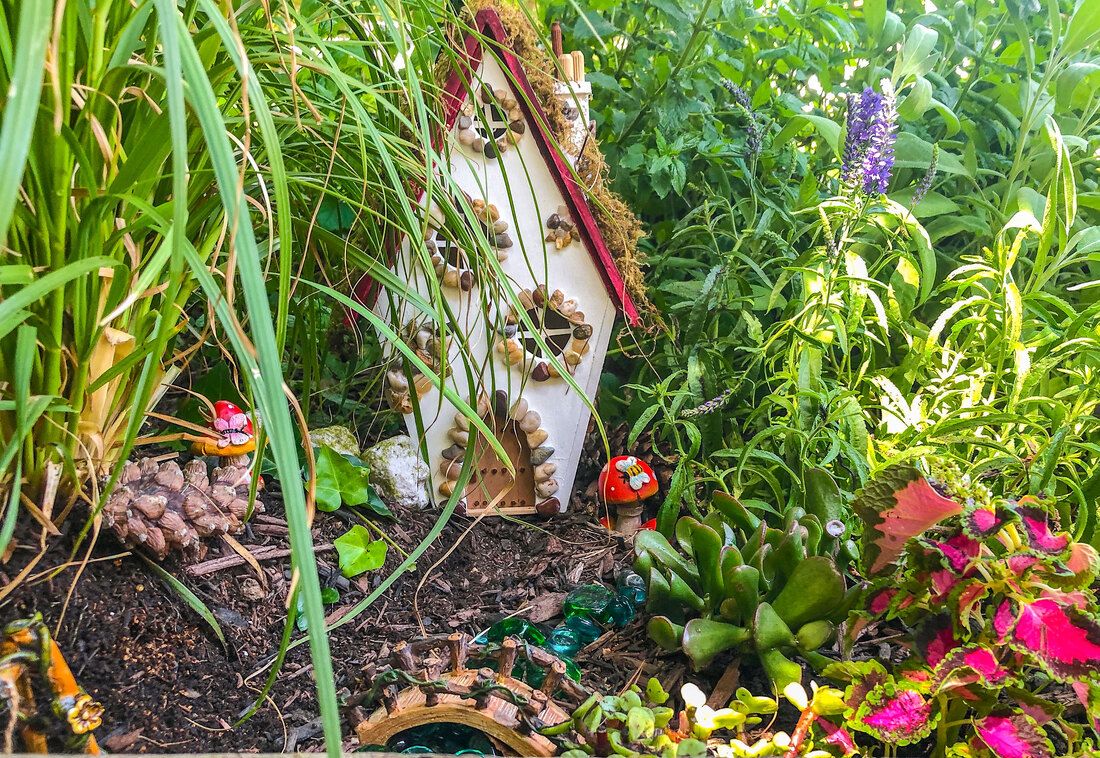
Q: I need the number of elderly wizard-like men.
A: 0